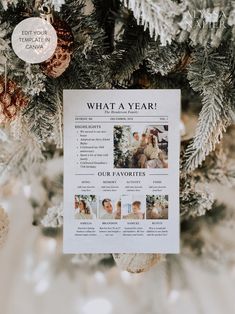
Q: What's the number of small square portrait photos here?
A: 4